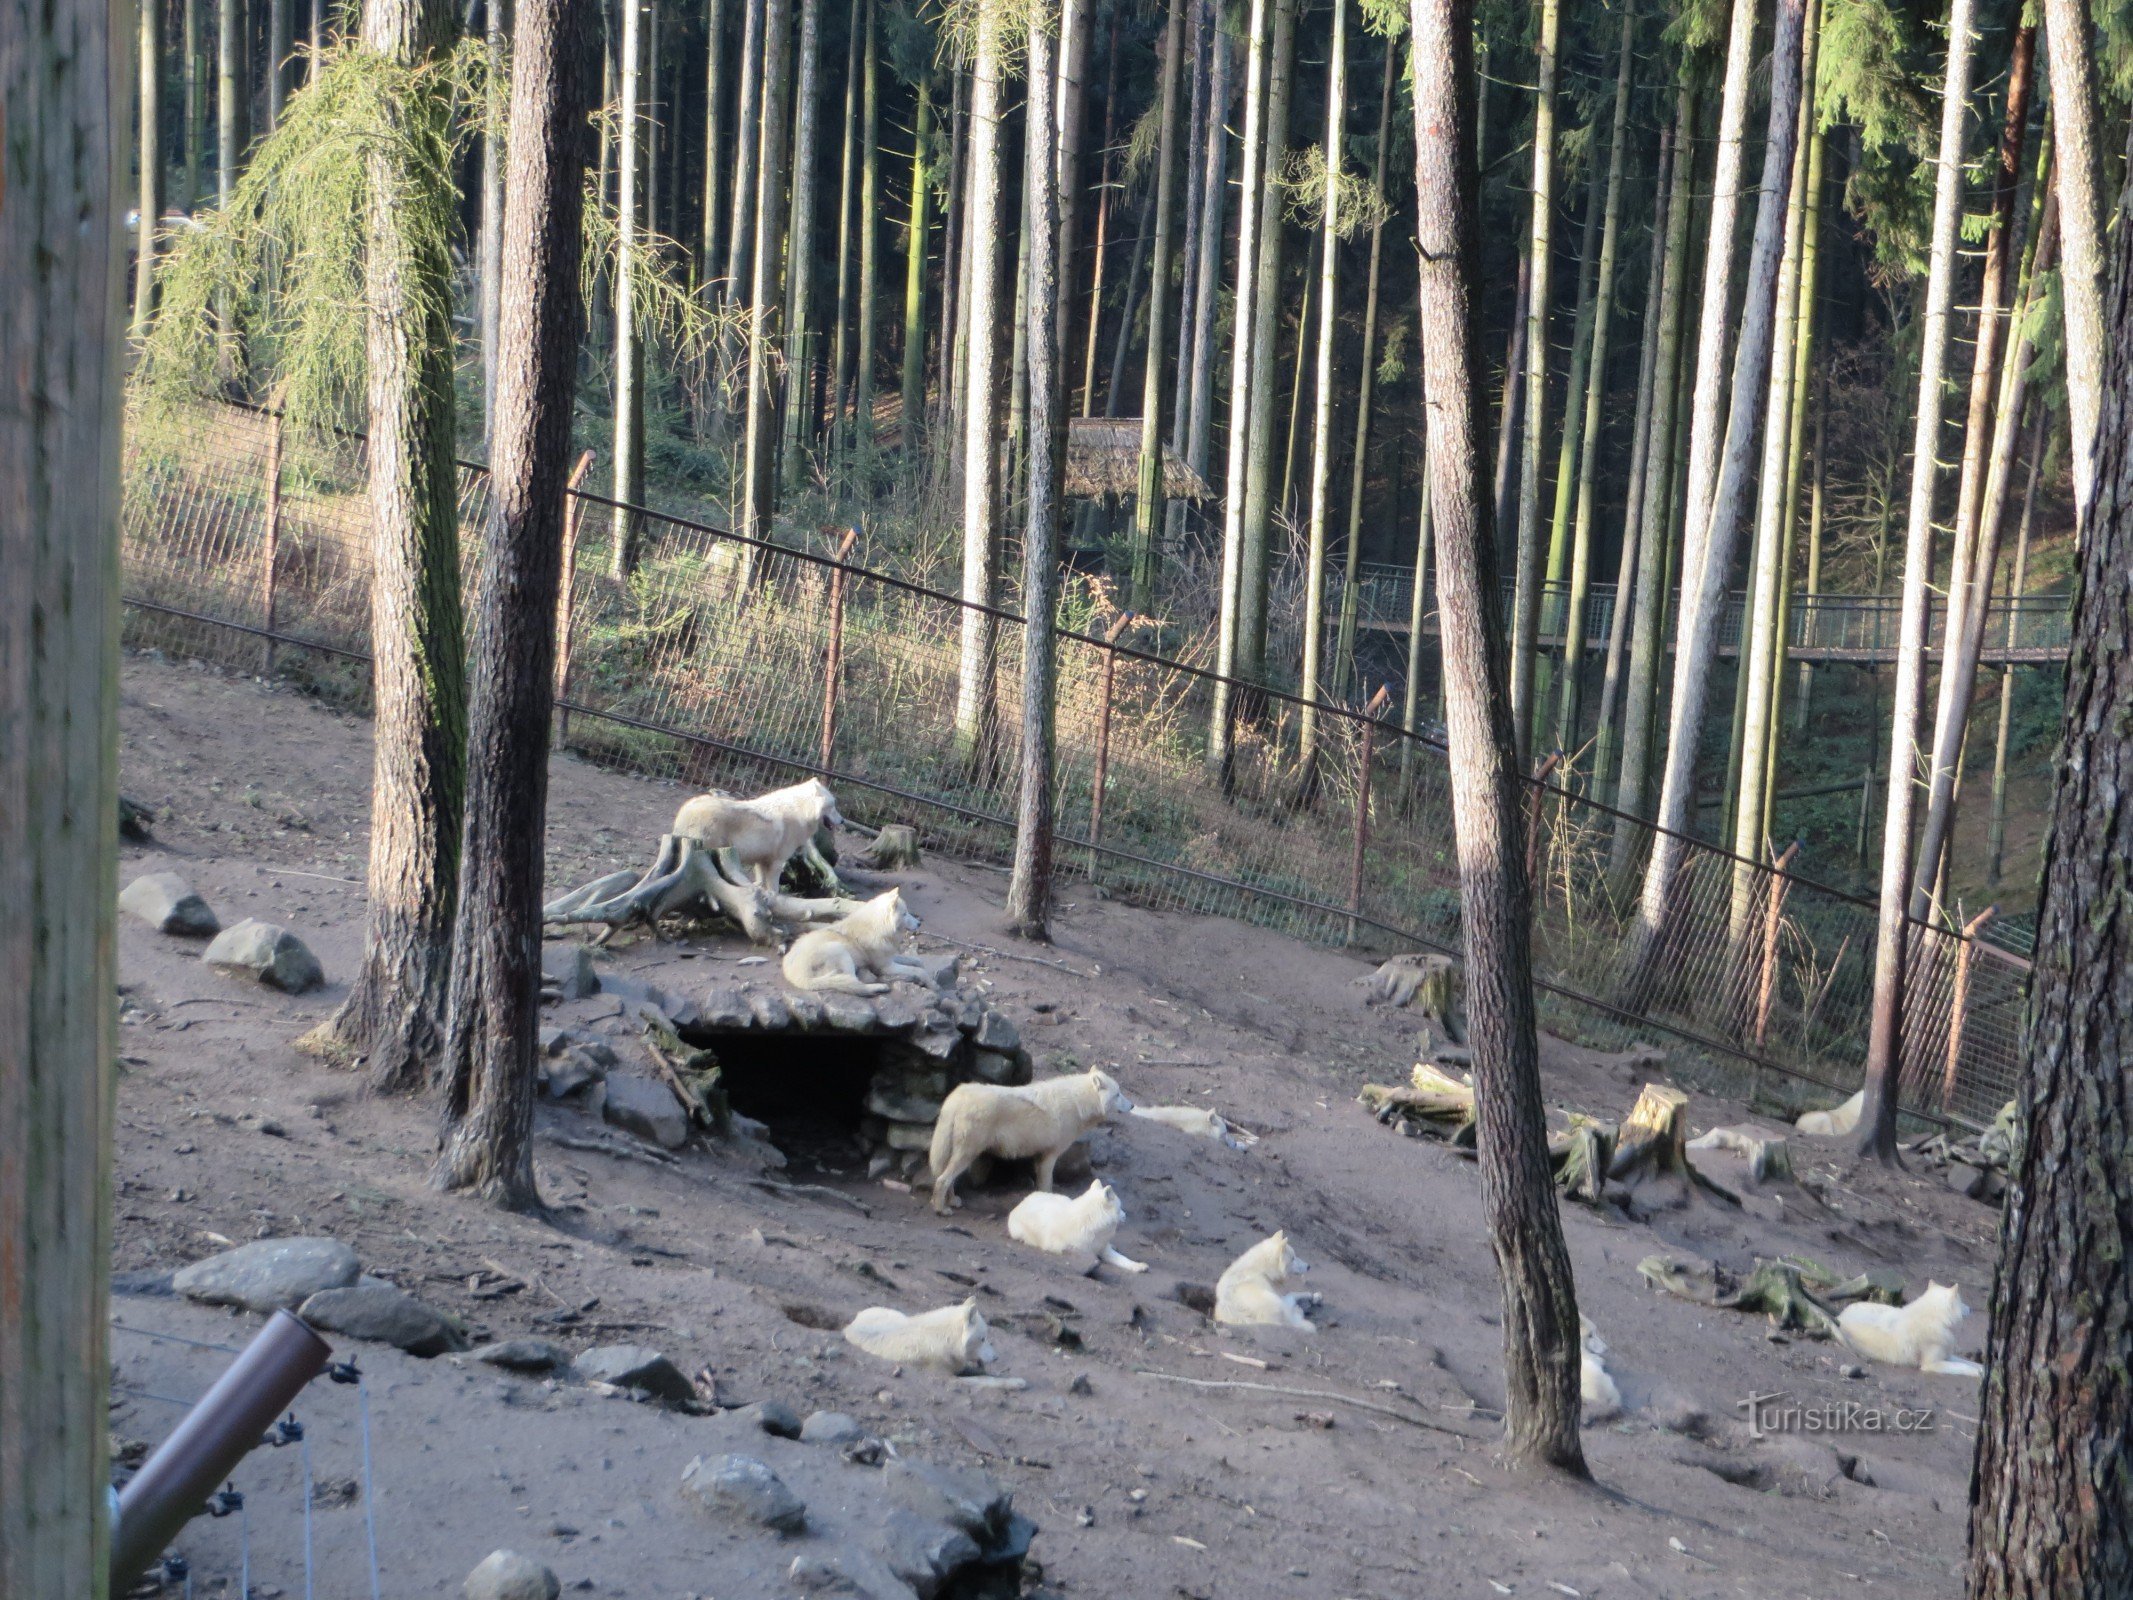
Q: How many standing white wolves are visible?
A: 2